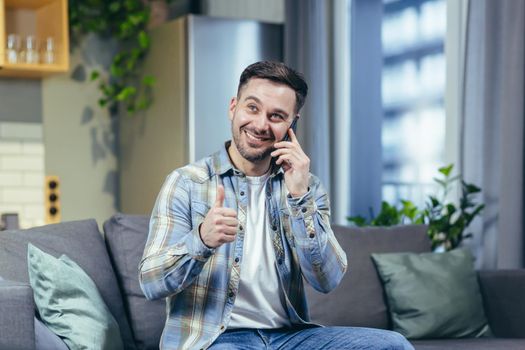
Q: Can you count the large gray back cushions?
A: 3